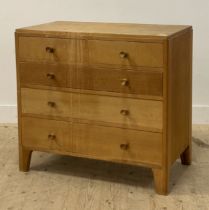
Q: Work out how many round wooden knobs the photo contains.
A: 8